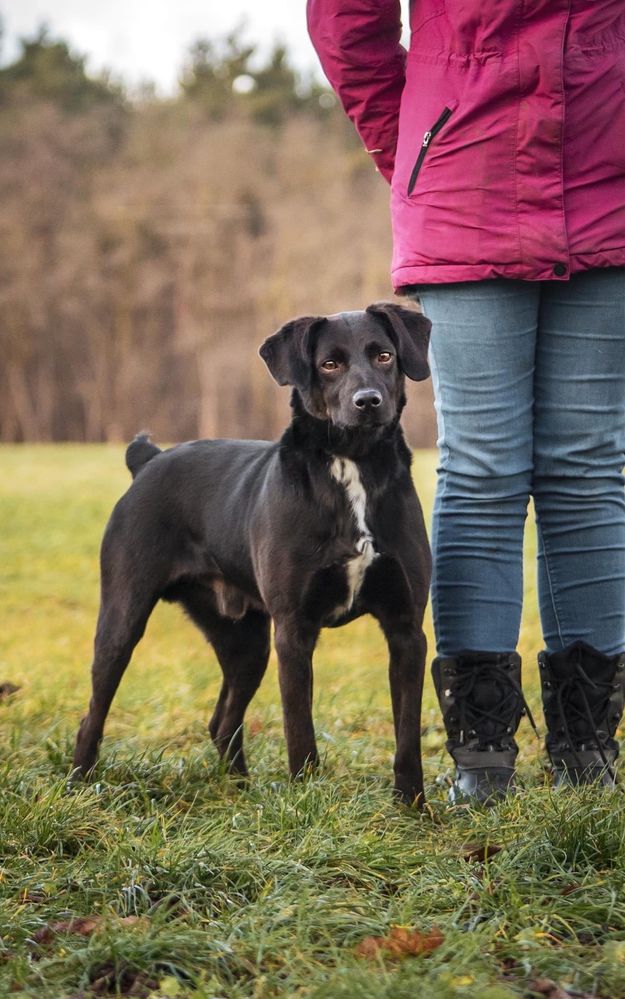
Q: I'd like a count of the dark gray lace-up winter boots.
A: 2